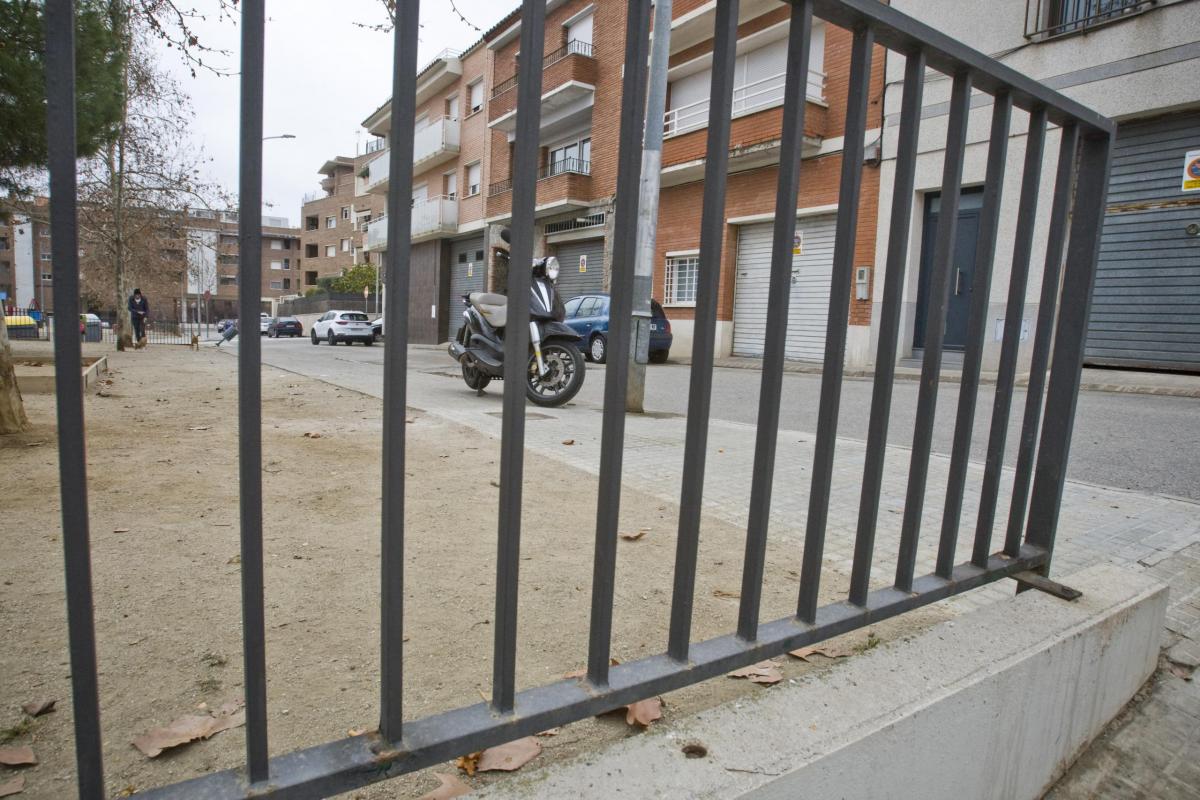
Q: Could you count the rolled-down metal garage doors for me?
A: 4